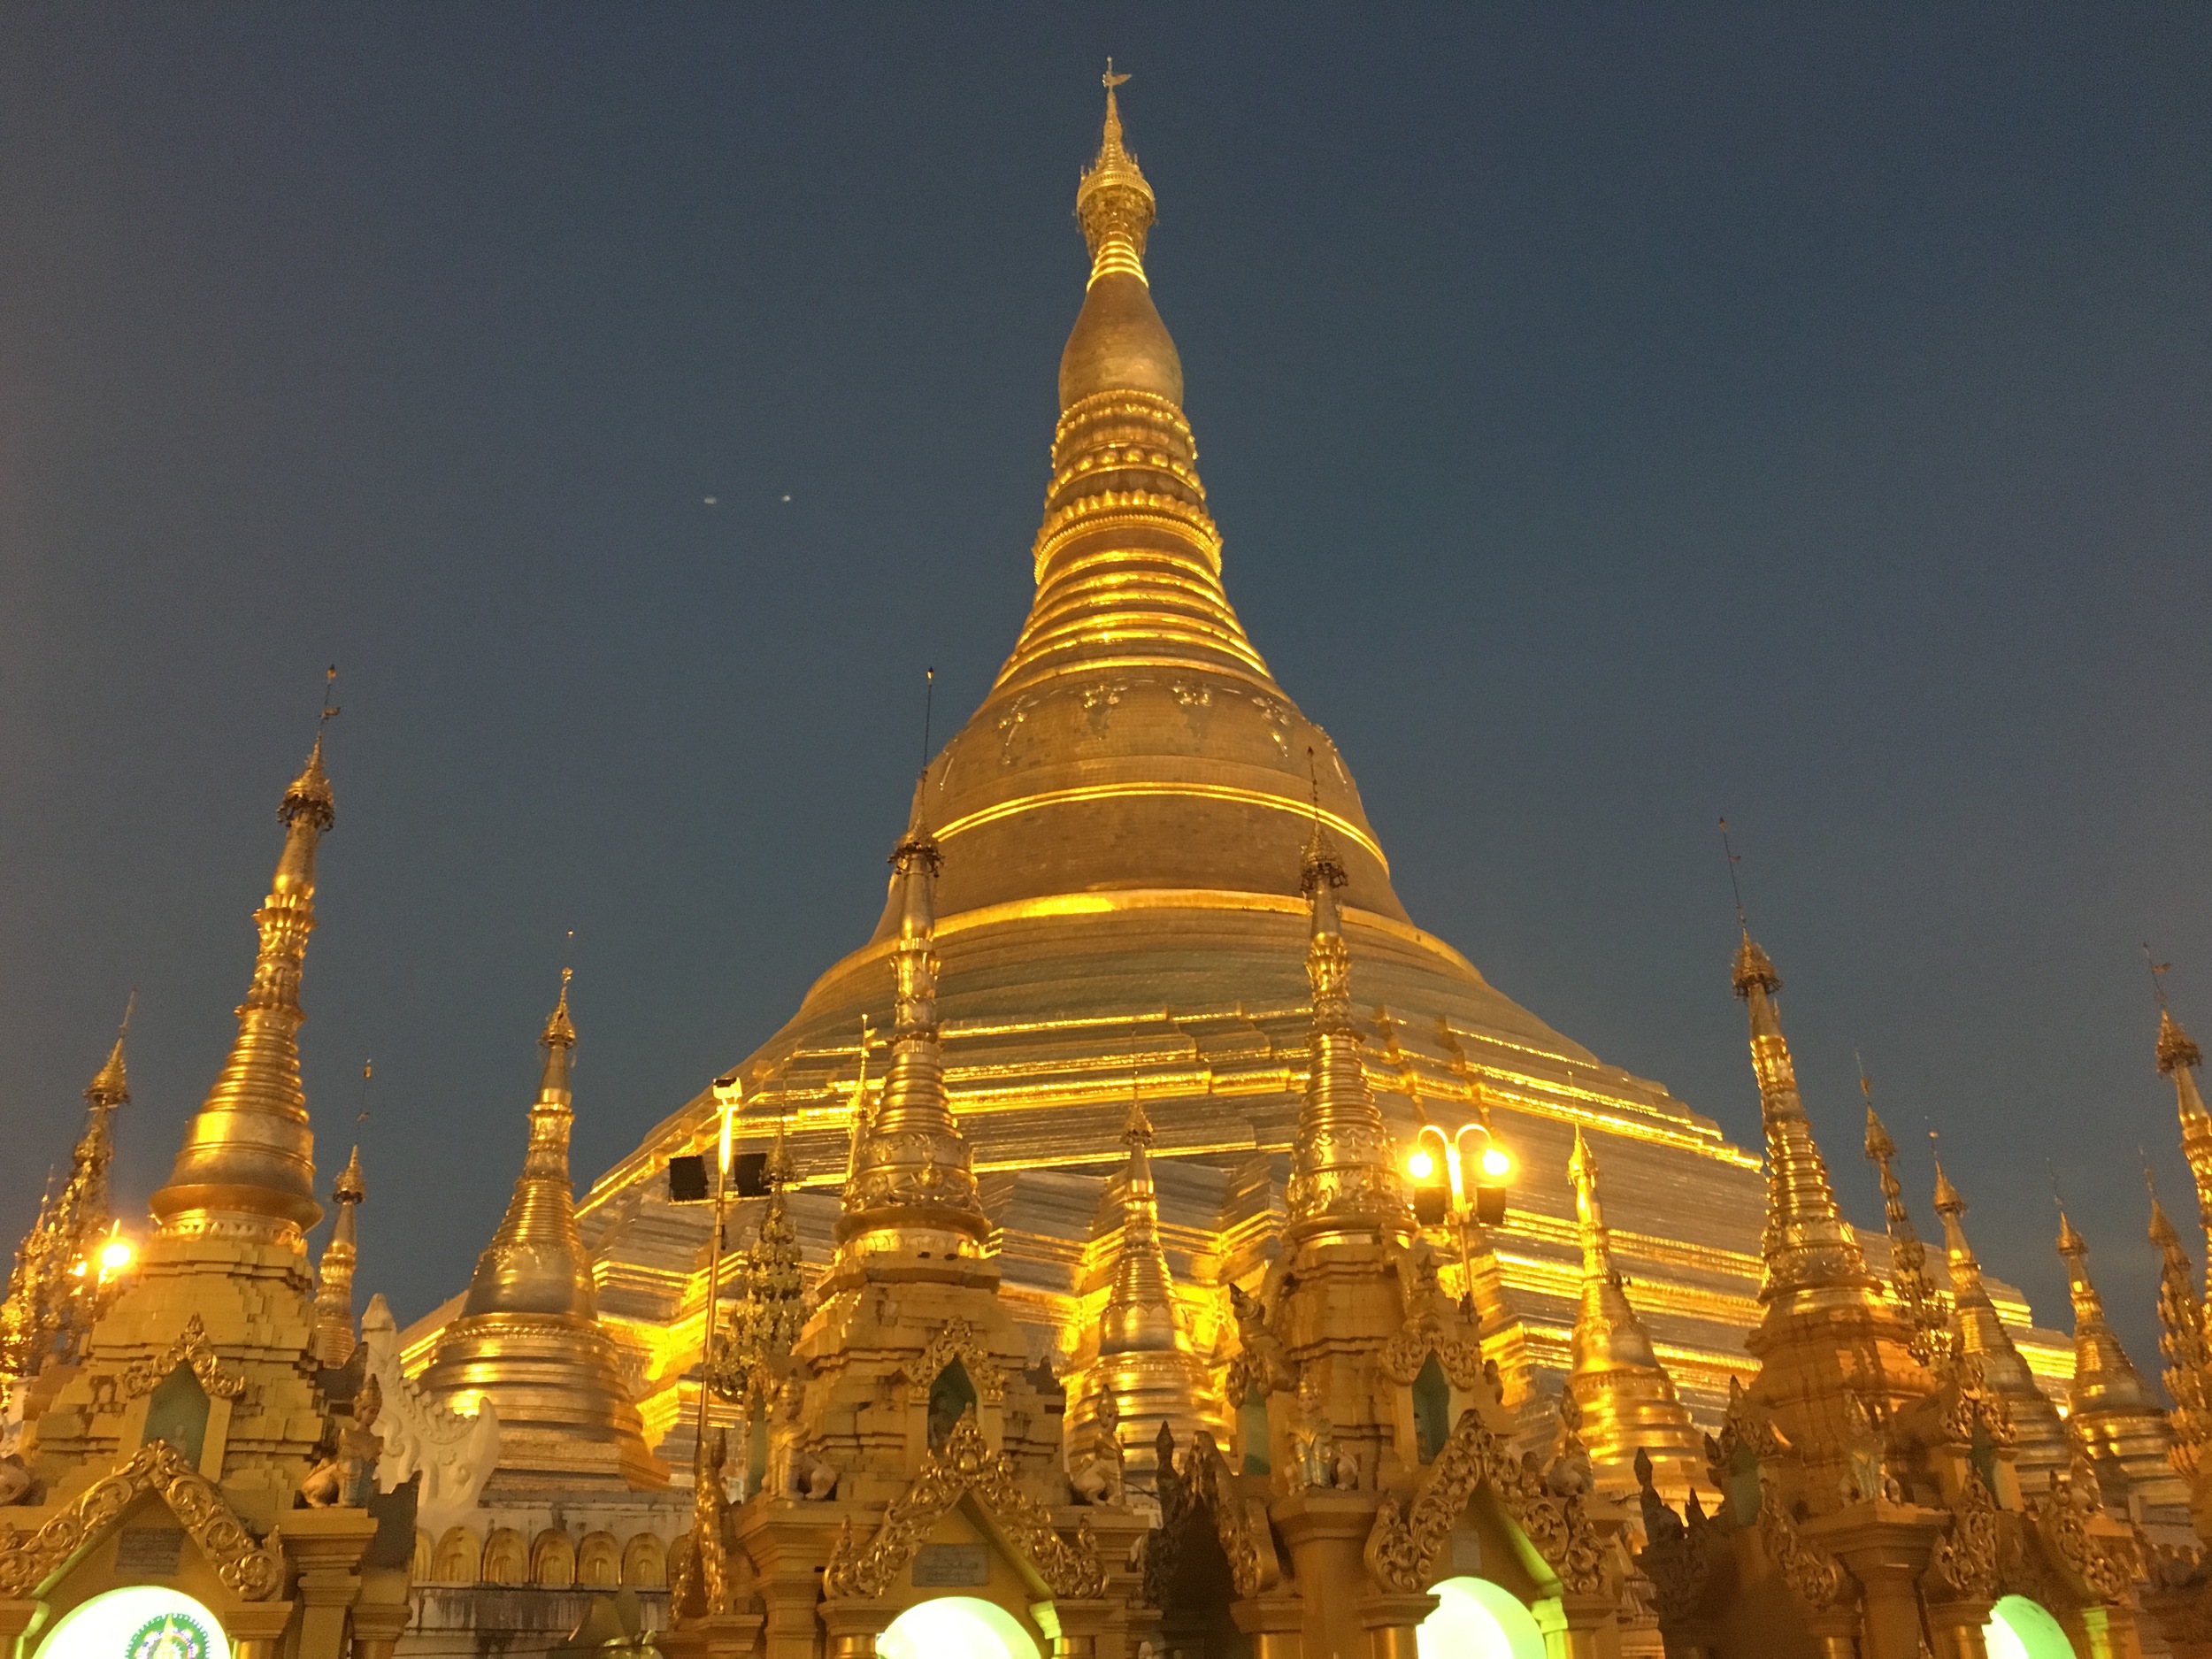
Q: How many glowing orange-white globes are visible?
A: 3